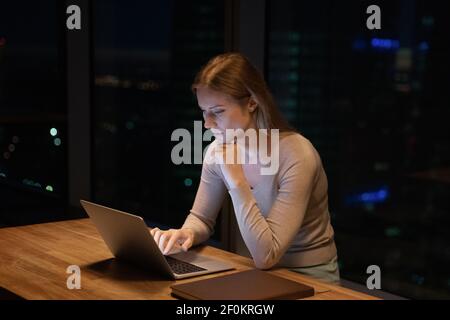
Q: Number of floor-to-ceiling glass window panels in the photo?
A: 3